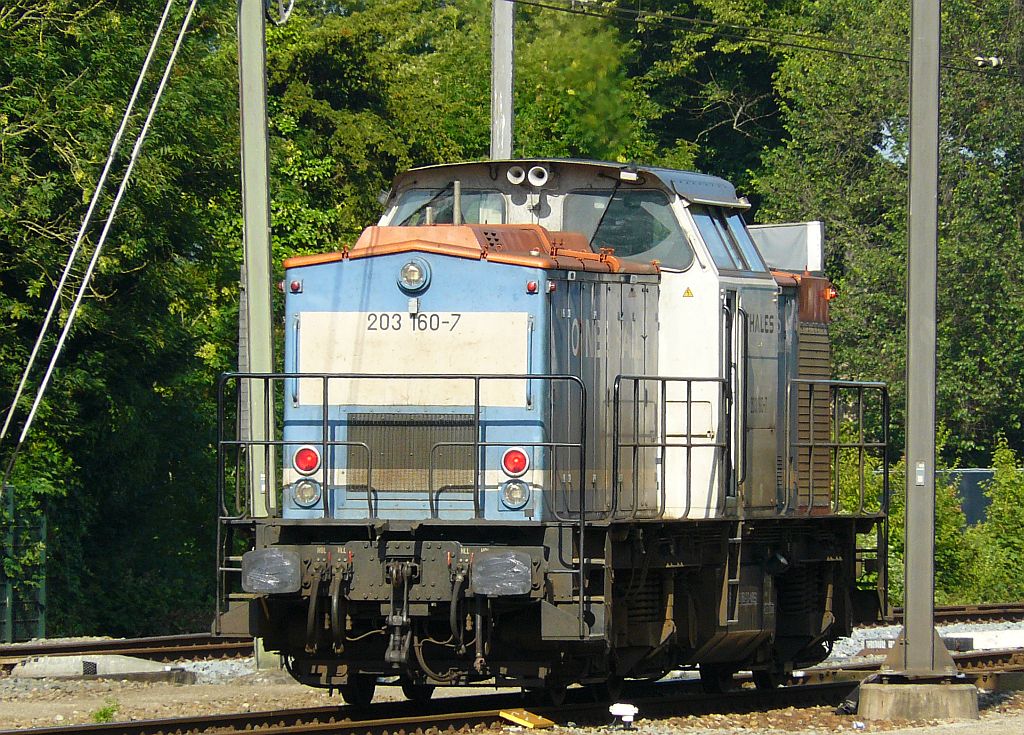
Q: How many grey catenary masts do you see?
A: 3